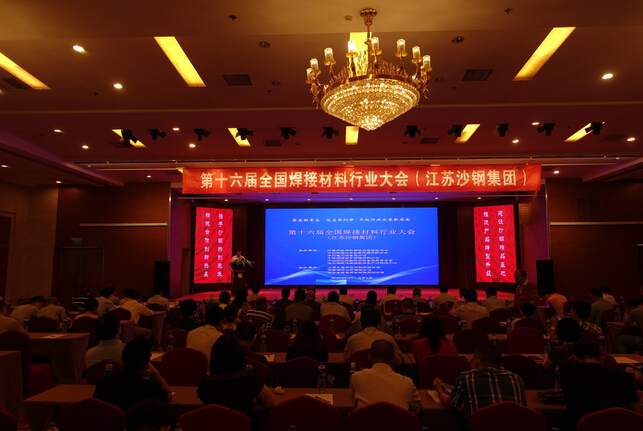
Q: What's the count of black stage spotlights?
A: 11